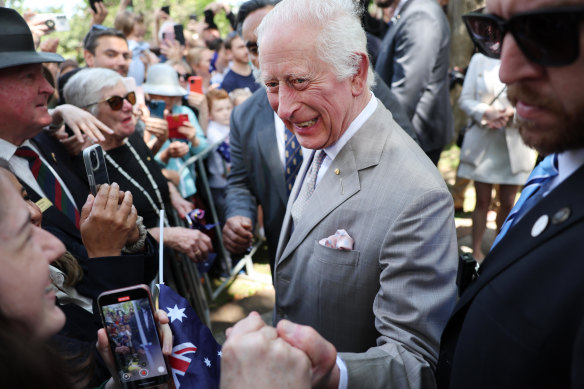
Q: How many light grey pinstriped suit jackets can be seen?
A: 1